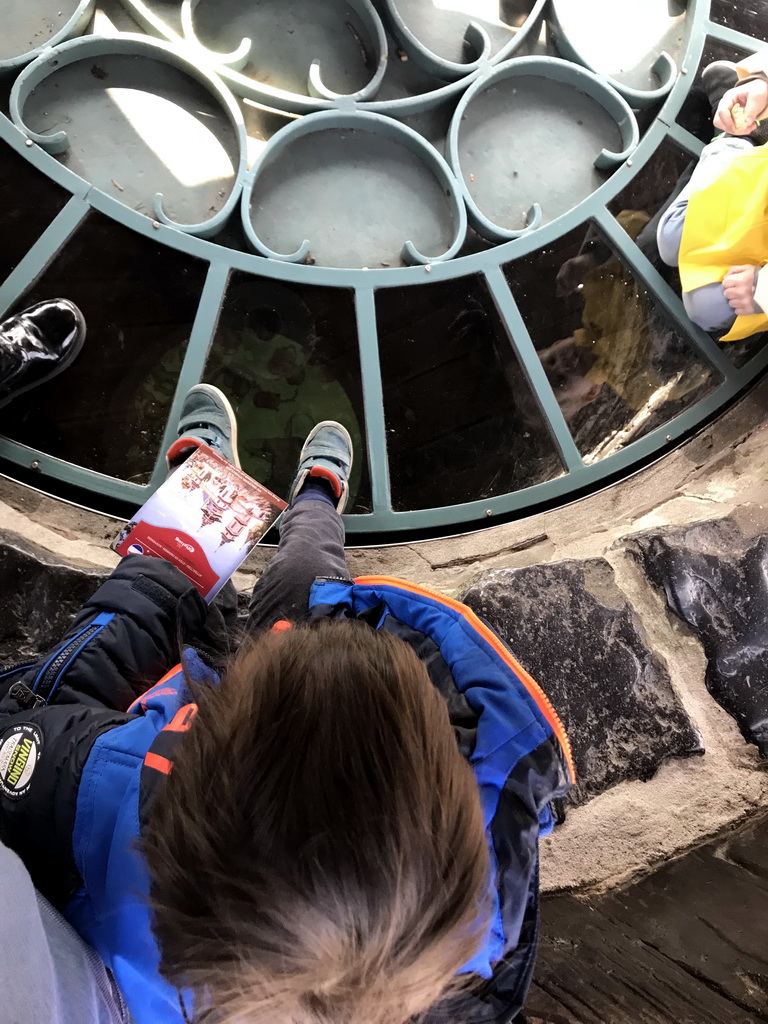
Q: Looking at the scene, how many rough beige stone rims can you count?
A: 1